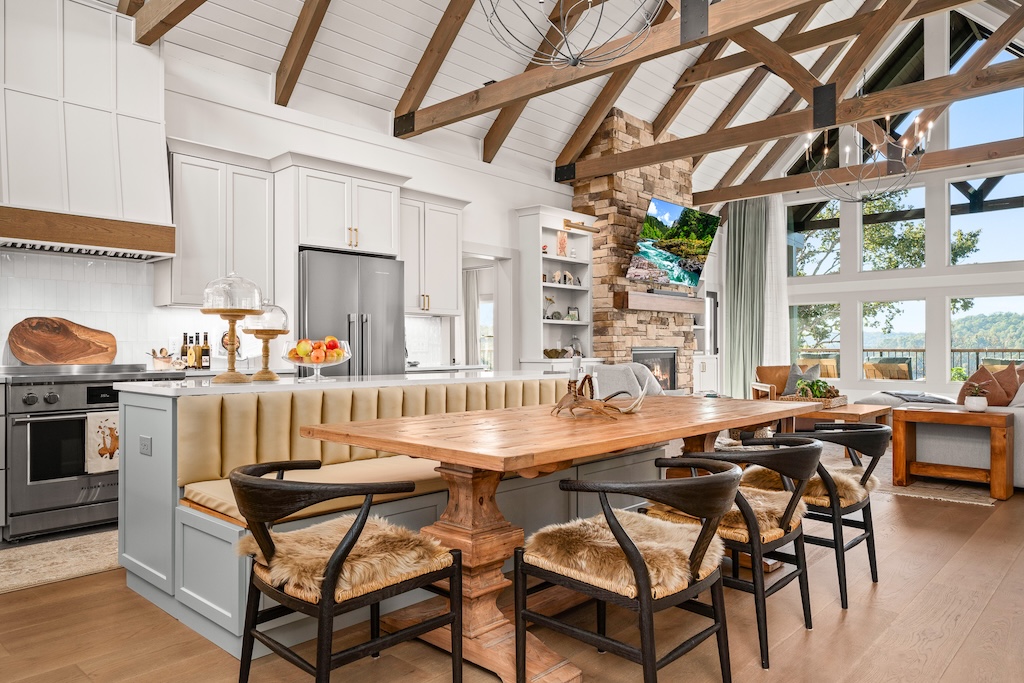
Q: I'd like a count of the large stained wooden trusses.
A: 3